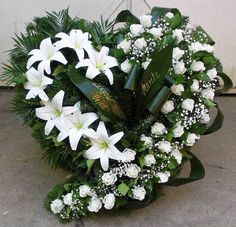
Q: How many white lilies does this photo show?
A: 7